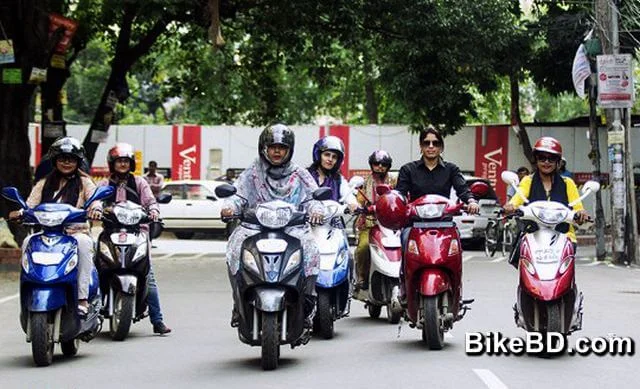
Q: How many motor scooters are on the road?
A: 7